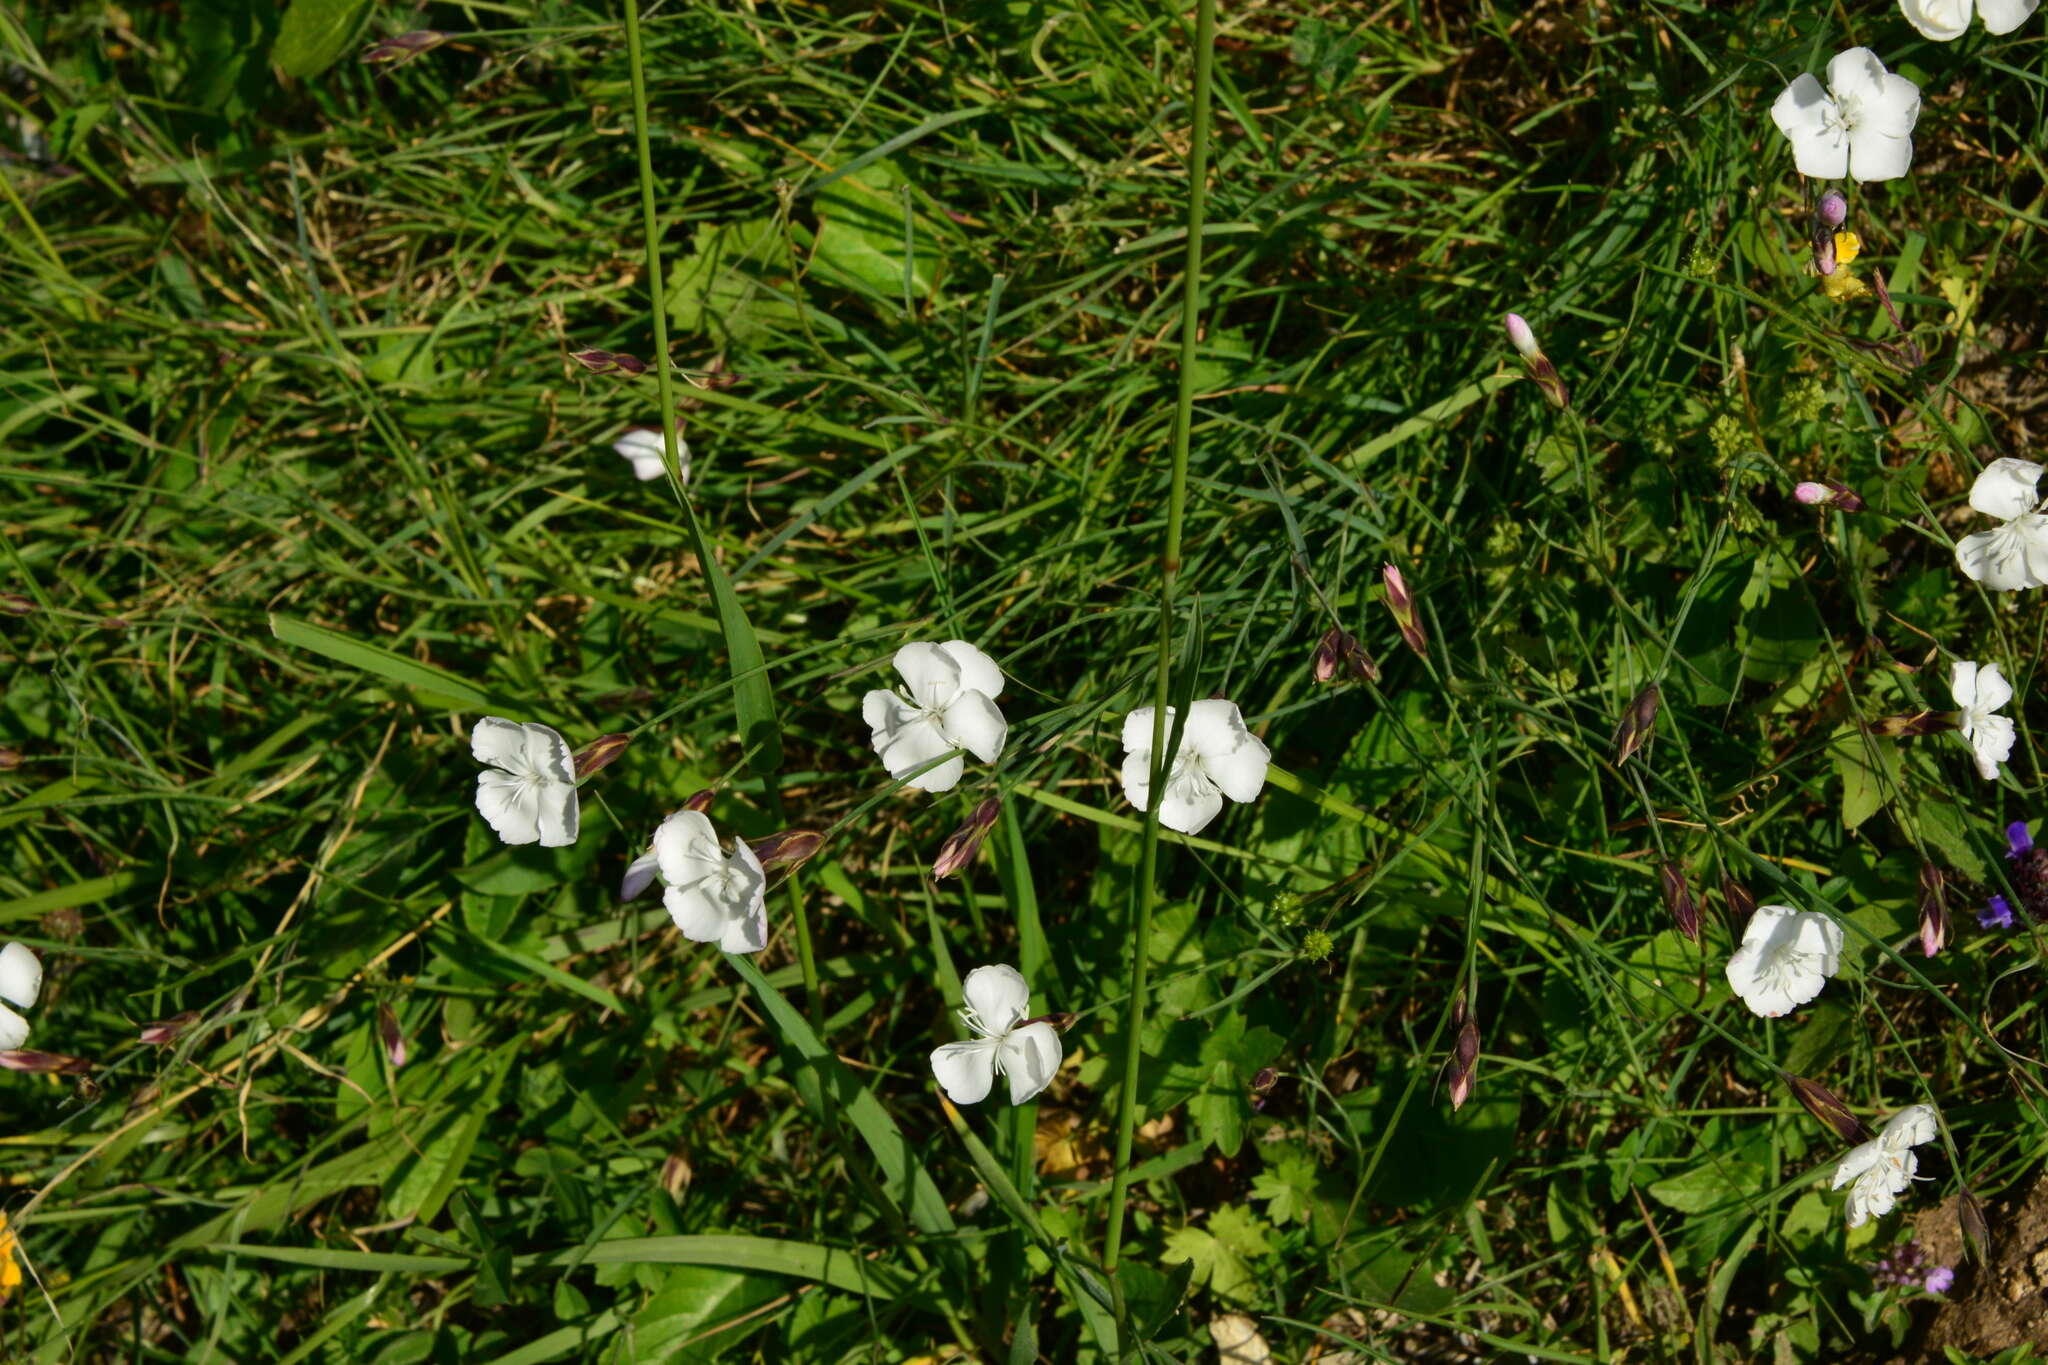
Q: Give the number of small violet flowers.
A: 3